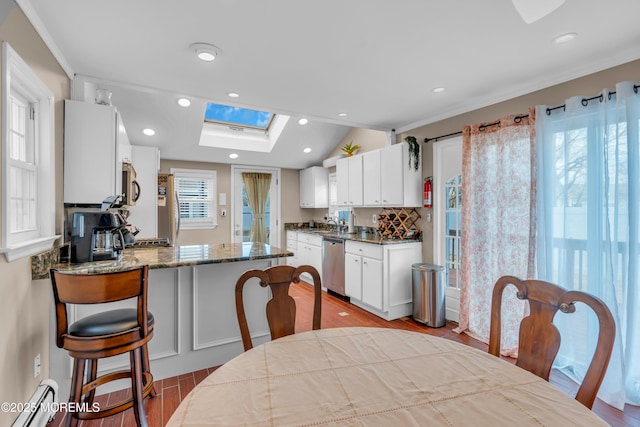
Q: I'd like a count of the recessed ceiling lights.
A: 10